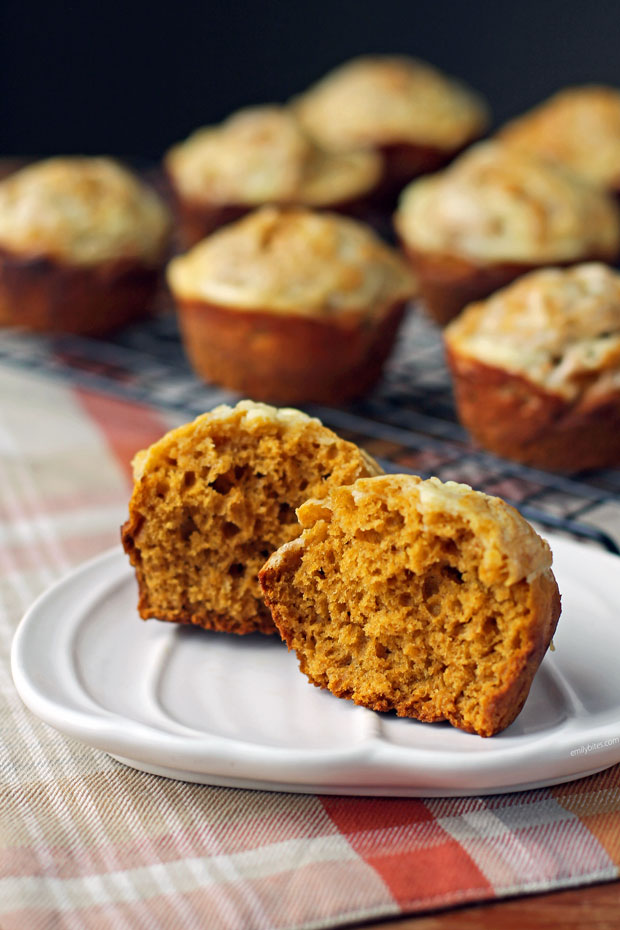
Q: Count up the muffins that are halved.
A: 1